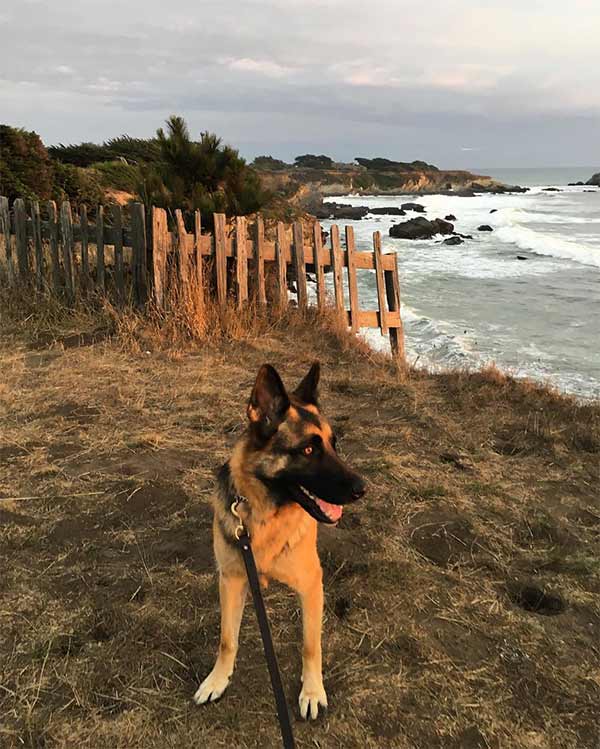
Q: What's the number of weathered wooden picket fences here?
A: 1